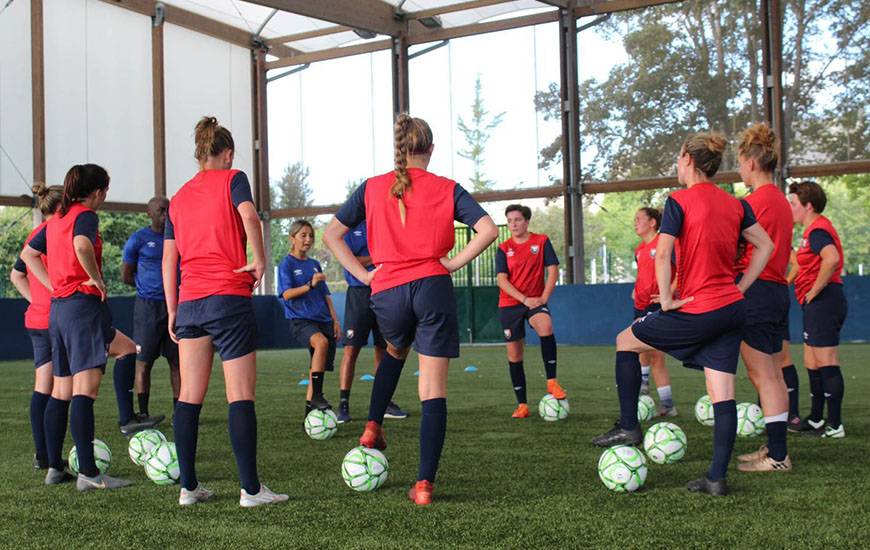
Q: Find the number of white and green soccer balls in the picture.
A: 11